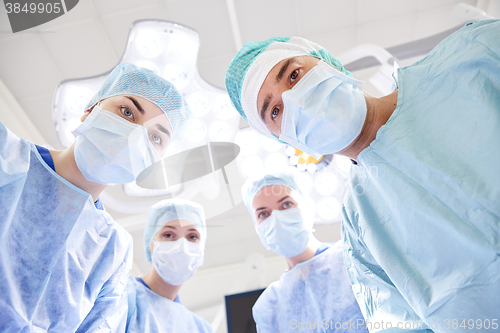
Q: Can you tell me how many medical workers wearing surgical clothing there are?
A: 4